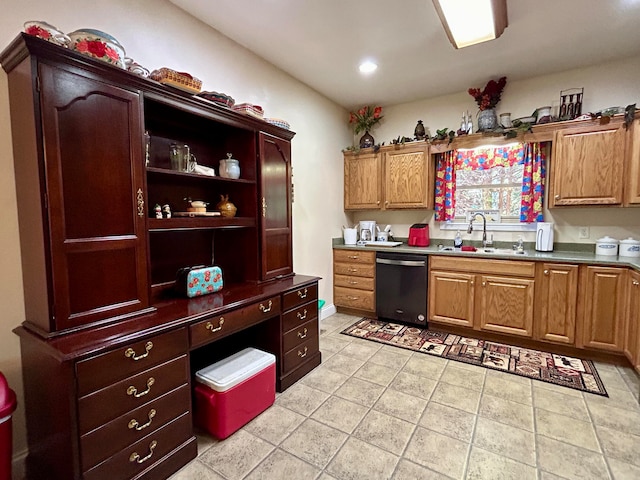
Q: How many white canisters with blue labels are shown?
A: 2